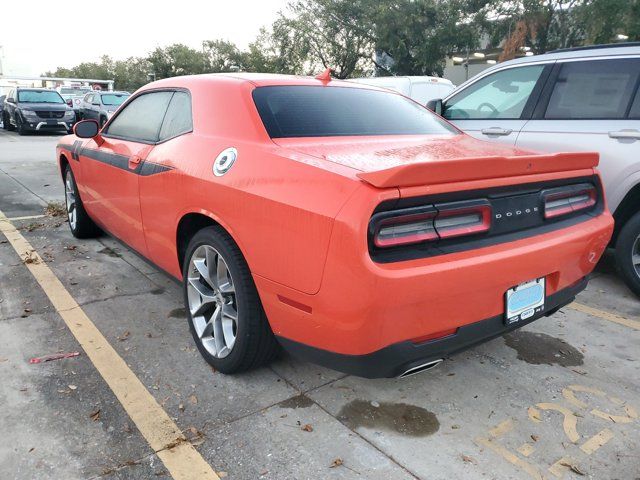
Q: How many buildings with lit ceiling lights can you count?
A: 1